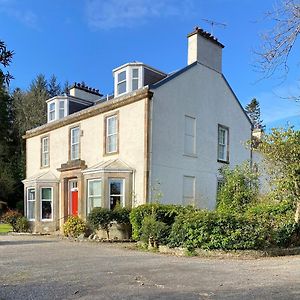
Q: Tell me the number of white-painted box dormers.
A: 2